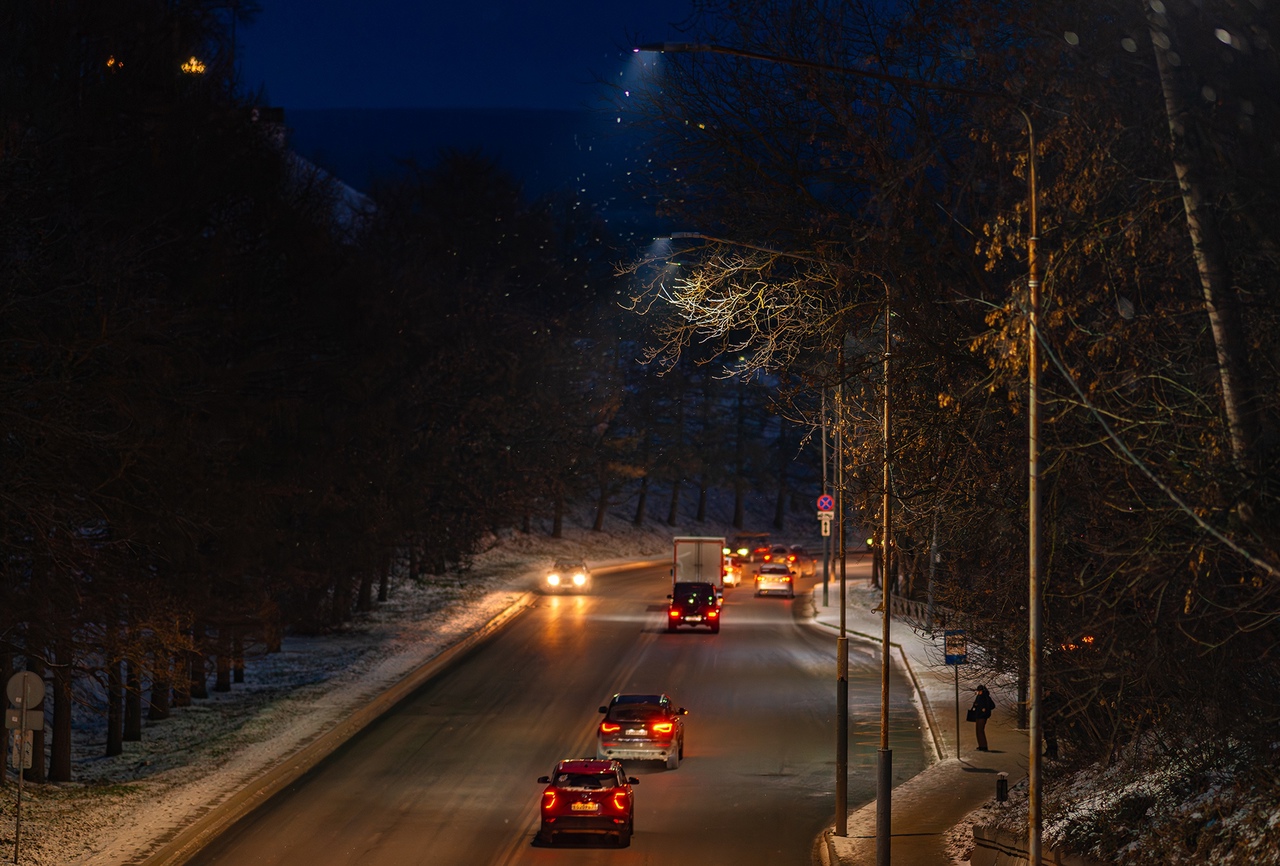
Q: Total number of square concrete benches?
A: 0